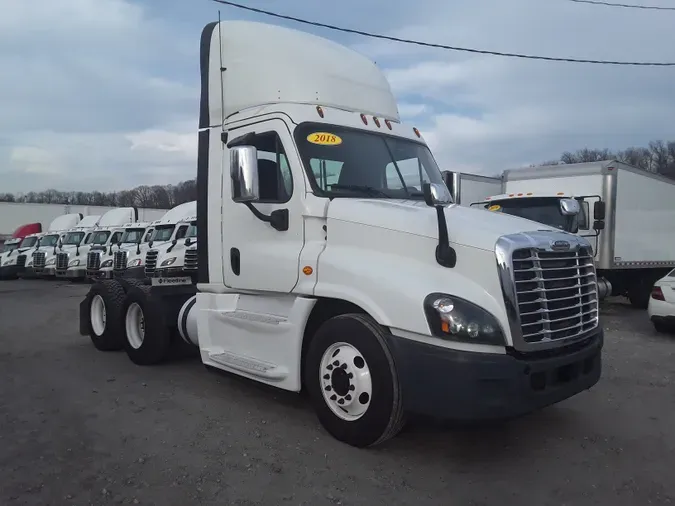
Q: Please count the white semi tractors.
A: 9